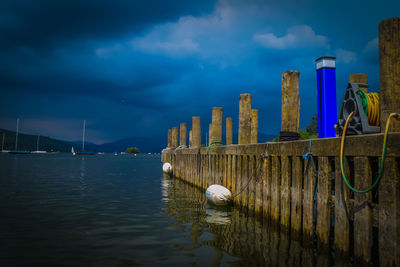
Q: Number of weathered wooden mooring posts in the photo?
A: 13